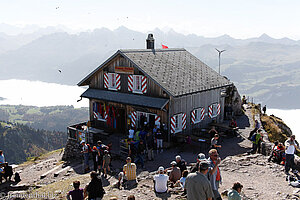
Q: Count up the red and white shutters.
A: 14